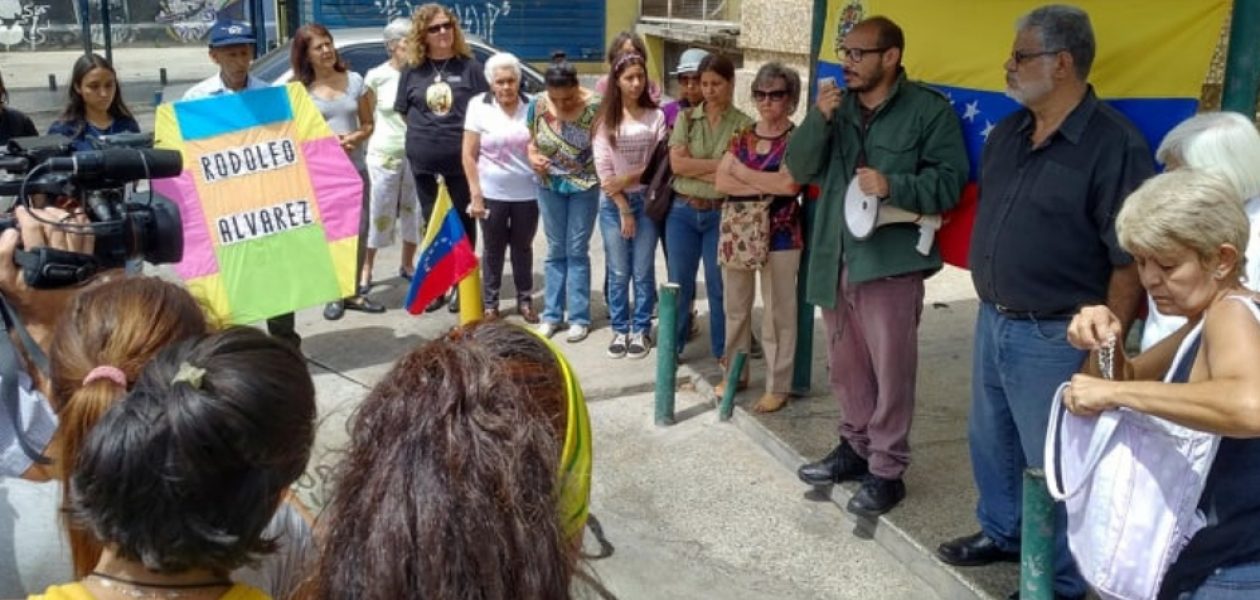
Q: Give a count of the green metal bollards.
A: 3